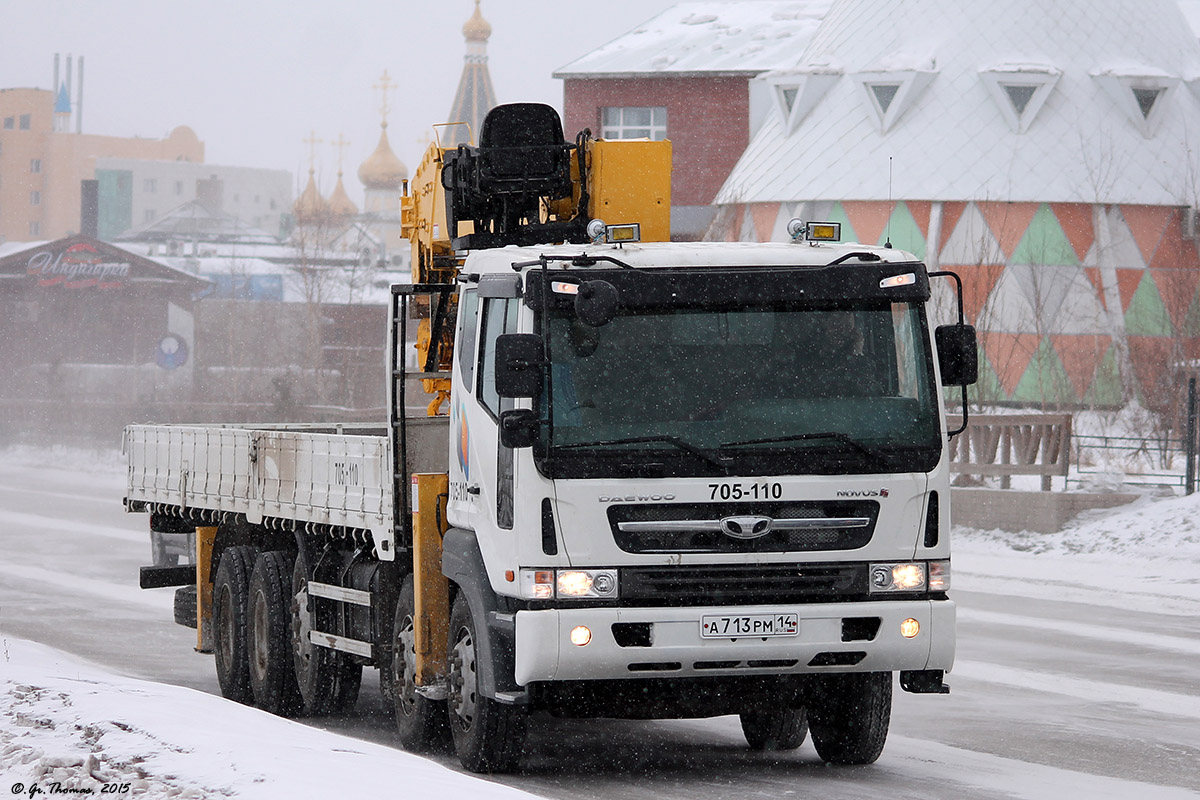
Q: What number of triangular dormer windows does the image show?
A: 4